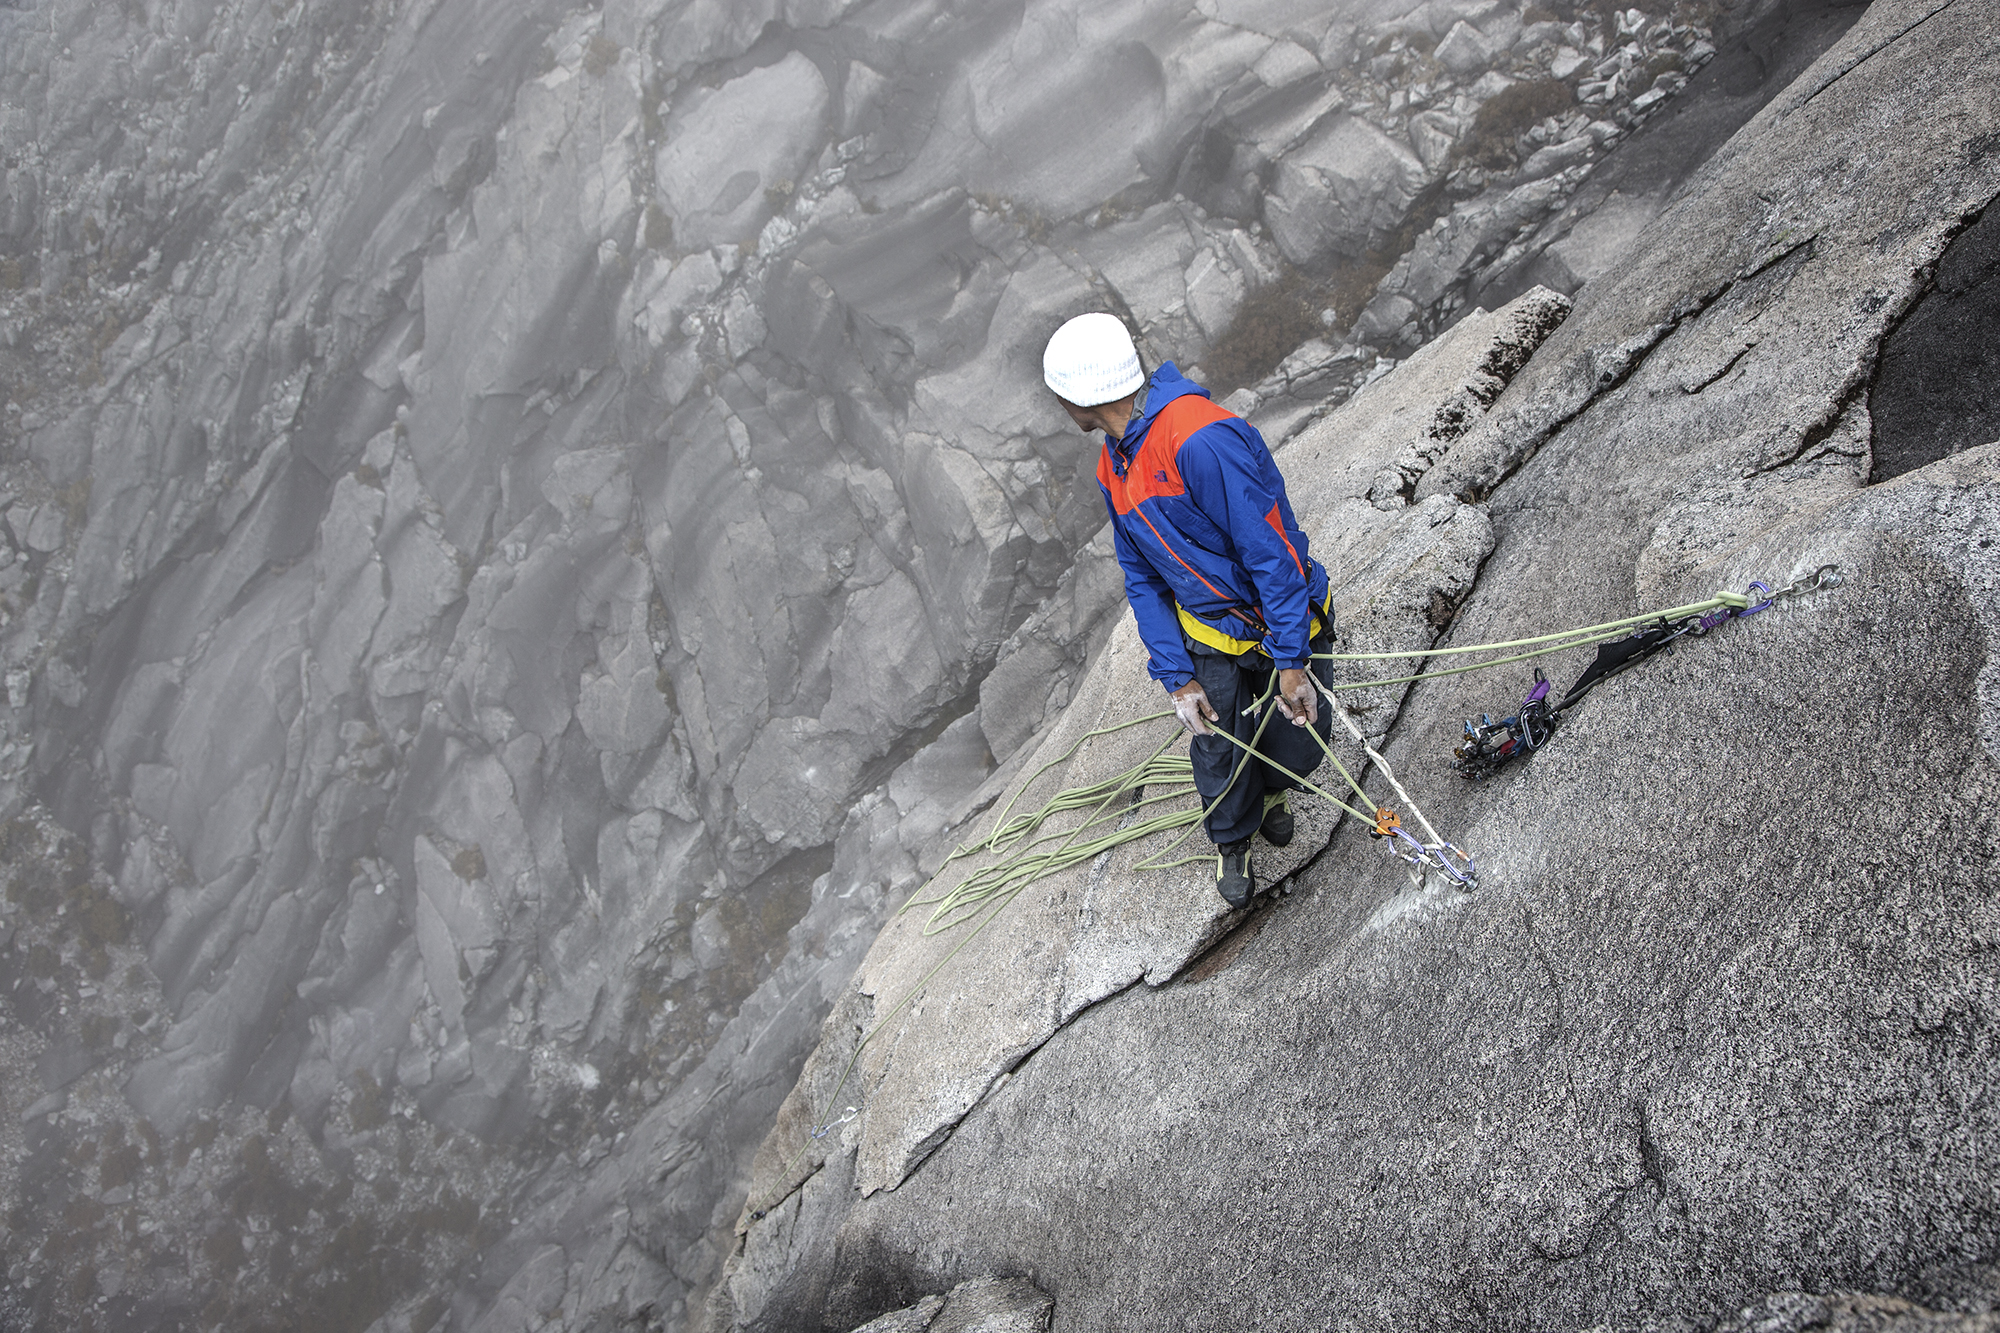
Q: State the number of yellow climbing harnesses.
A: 1